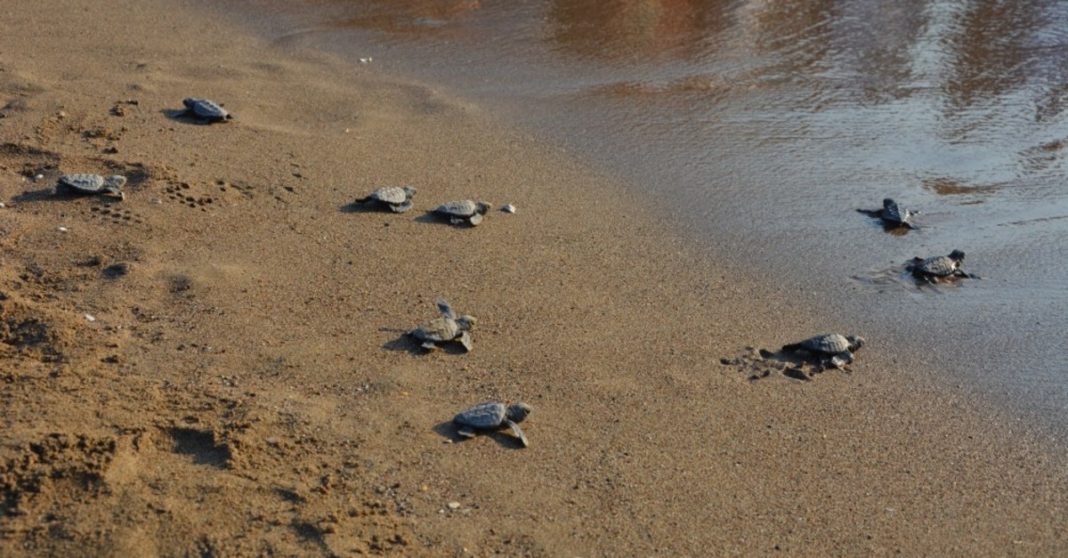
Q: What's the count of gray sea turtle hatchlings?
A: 9